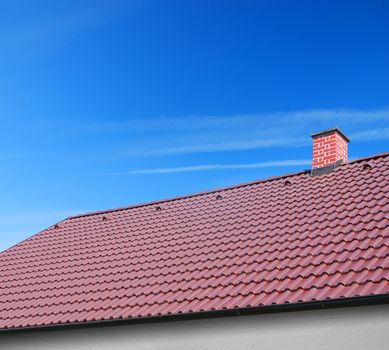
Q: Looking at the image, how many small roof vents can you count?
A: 6